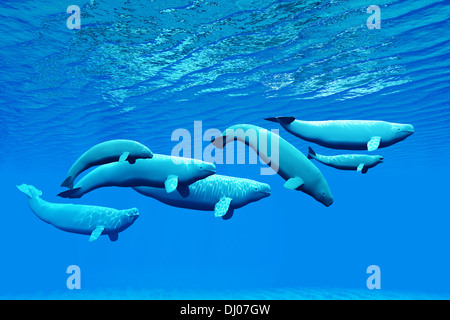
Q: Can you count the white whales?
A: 7